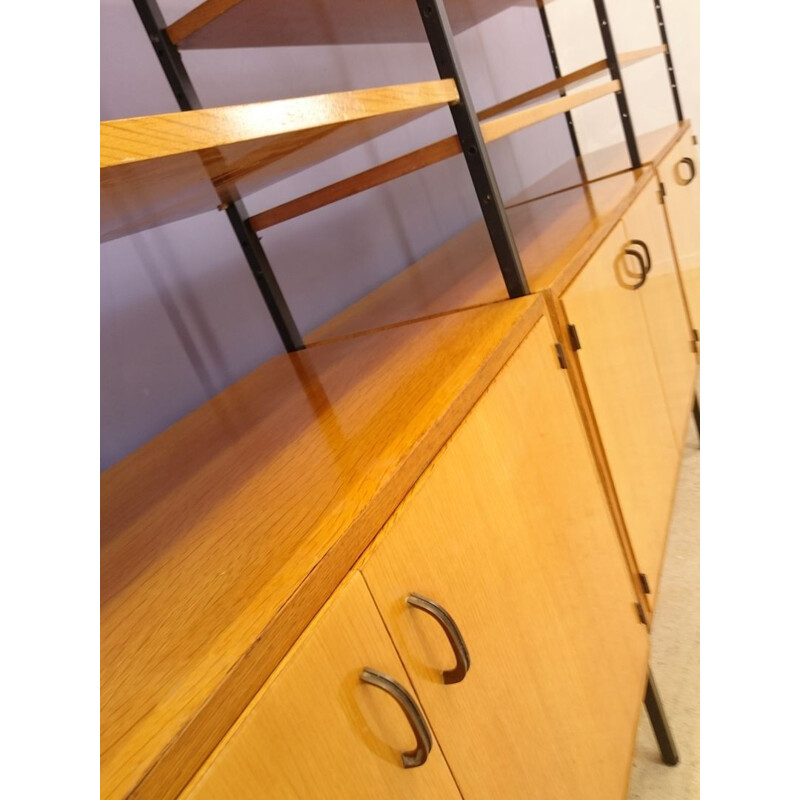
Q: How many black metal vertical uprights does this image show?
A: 5